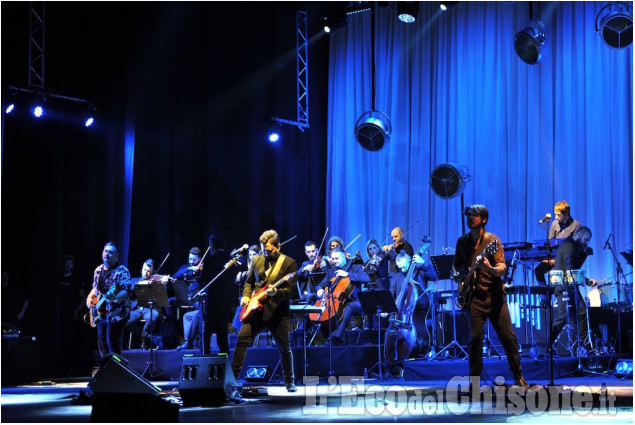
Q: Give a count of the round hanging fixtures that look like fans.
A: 4